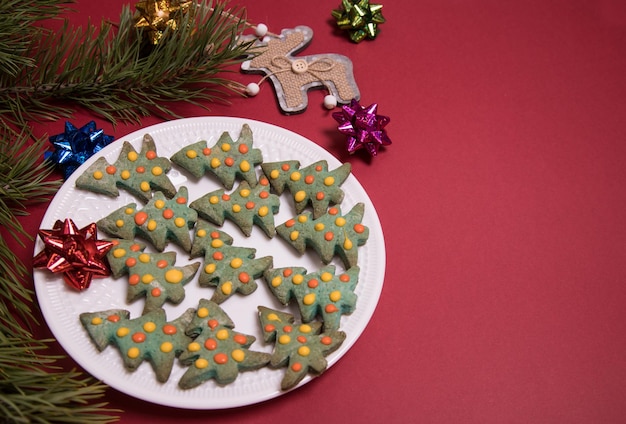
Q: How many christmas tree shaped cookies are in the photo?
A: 12